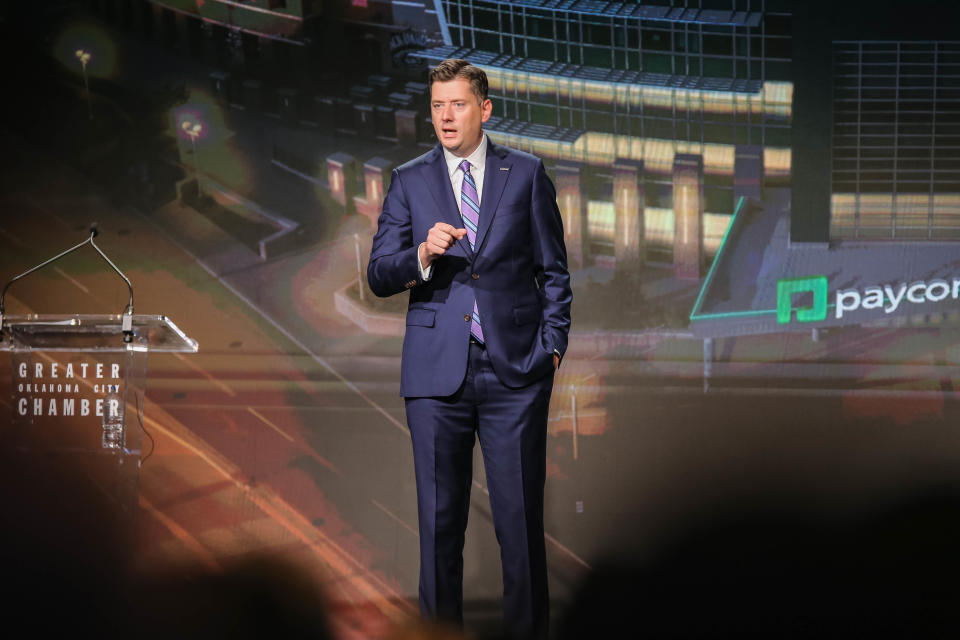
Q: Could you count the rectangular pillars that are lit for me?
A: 5